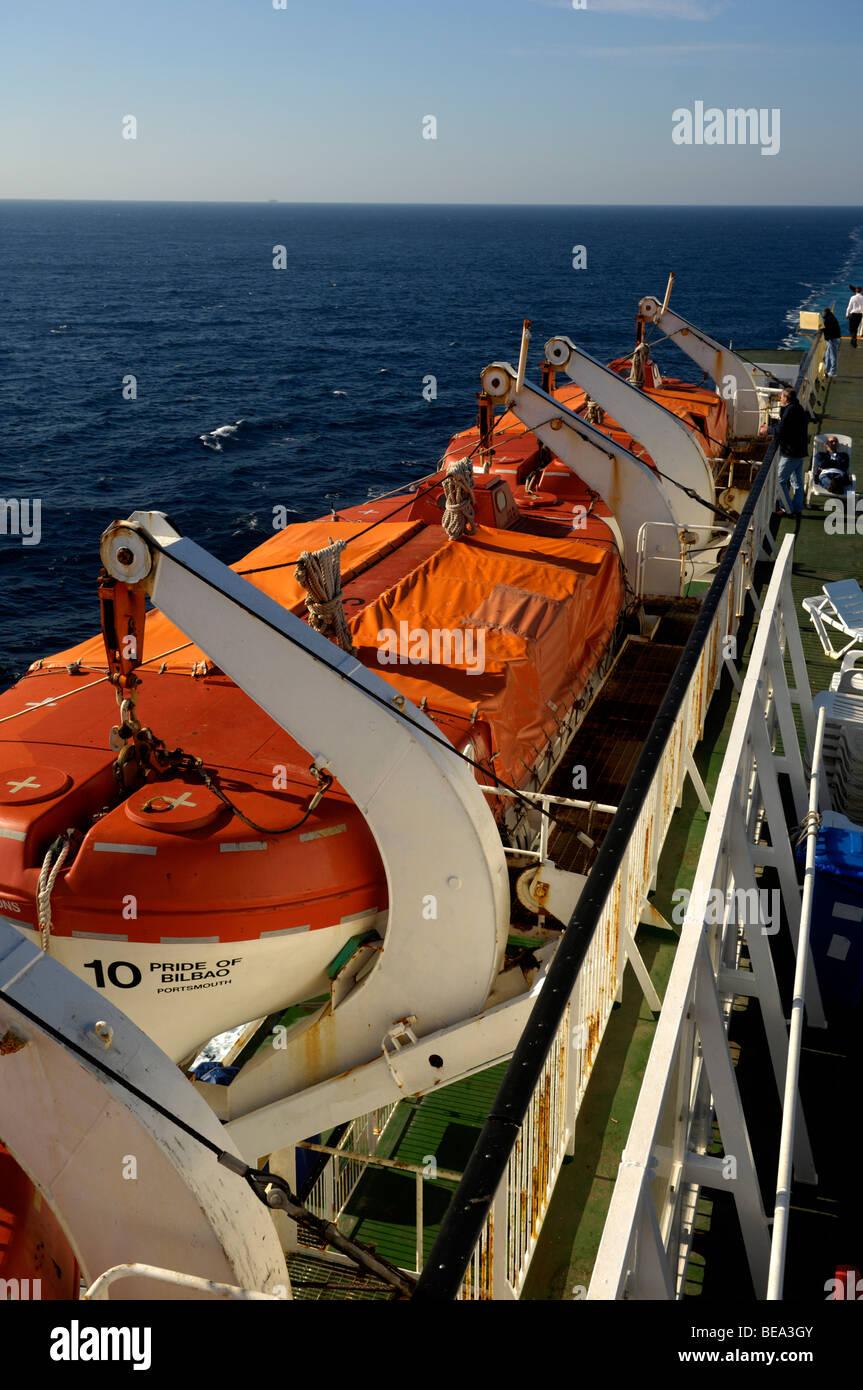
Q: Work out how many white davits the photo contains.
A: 5